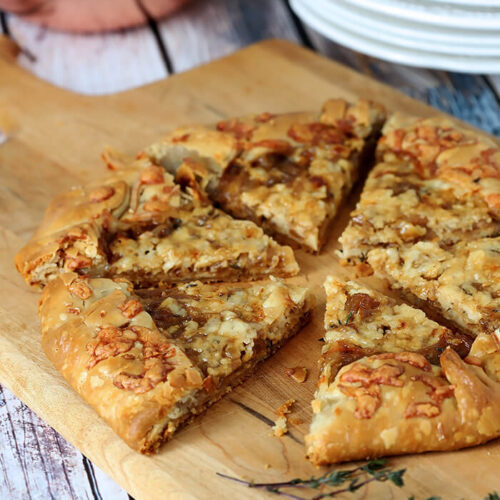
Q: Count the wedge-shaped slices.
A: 6